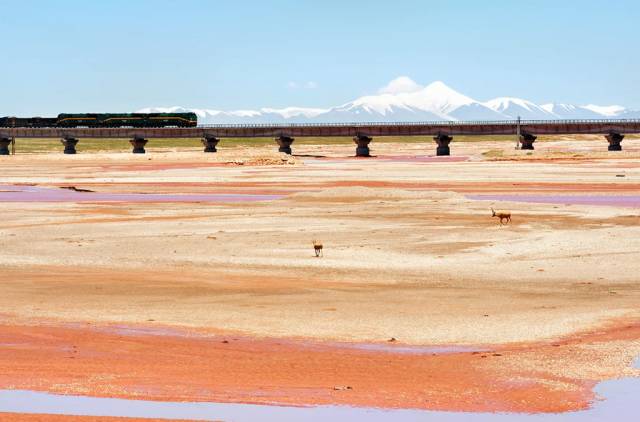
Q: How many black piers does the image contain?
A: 9